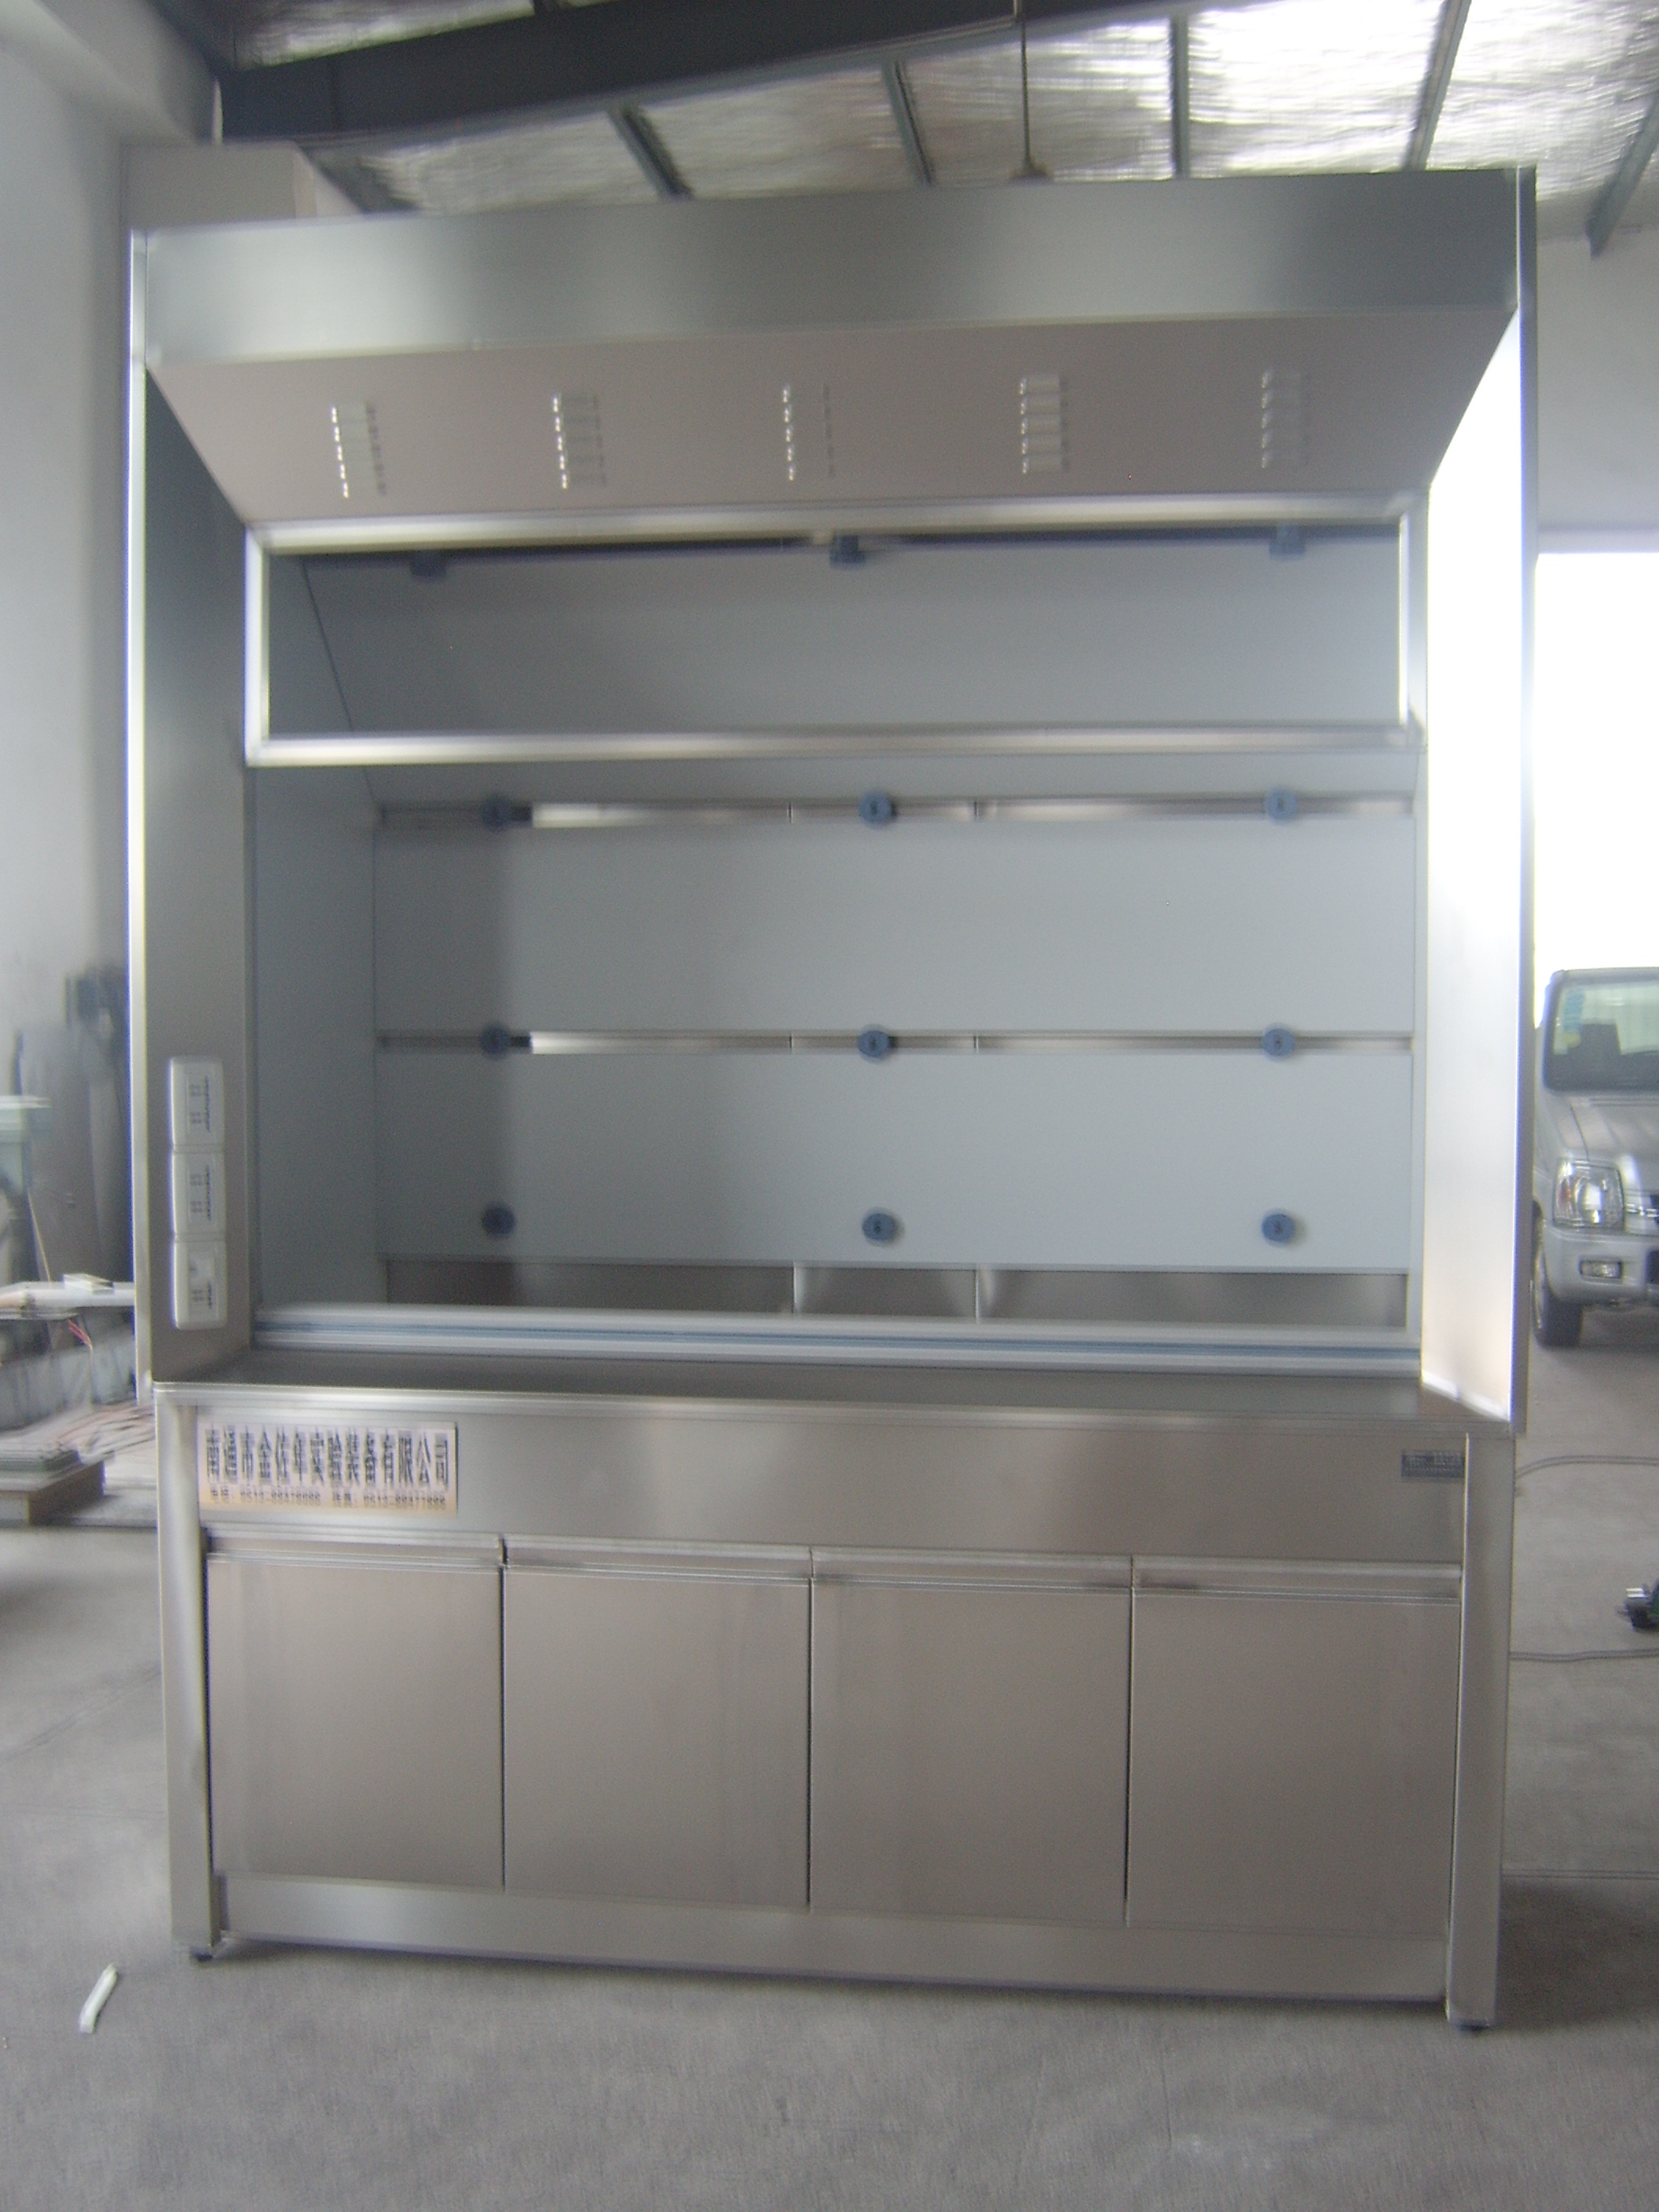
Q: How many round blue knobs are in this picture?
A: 9